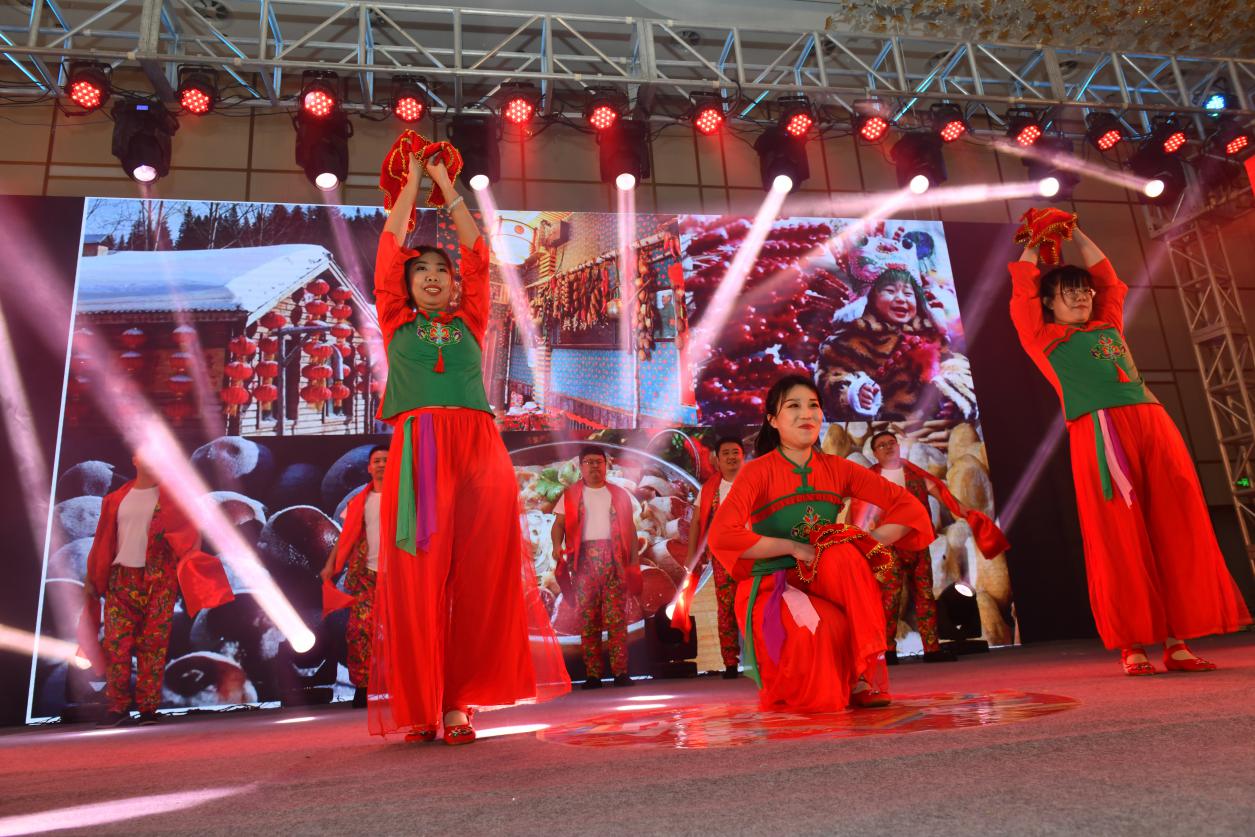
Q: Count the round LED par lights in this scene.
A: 15